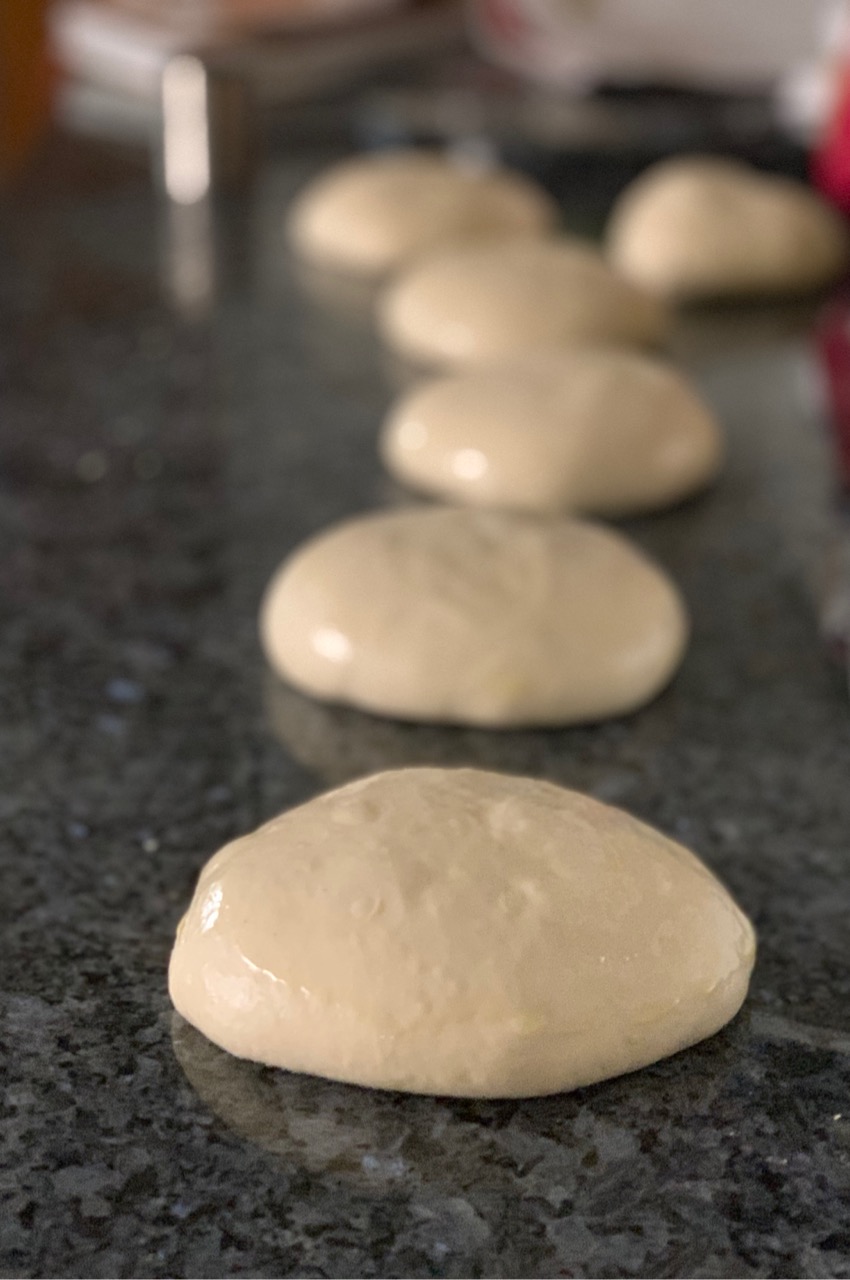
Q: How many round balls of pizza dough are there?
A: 6